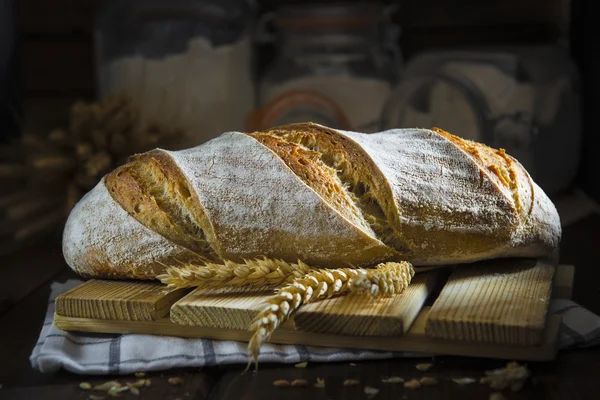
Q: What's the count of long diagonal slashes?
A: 3